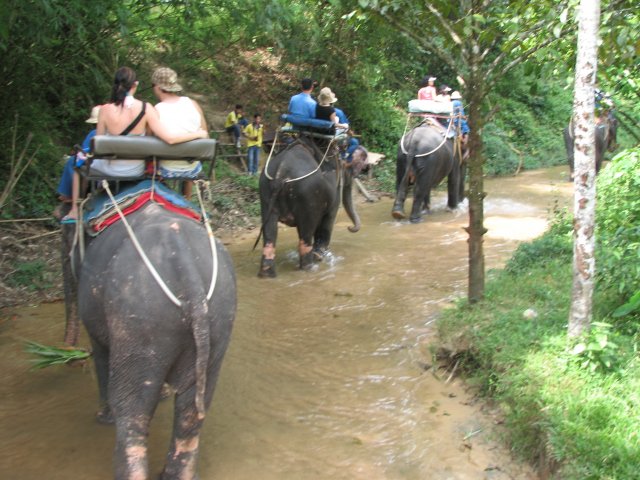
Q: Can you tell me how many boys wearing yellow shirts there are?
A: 2